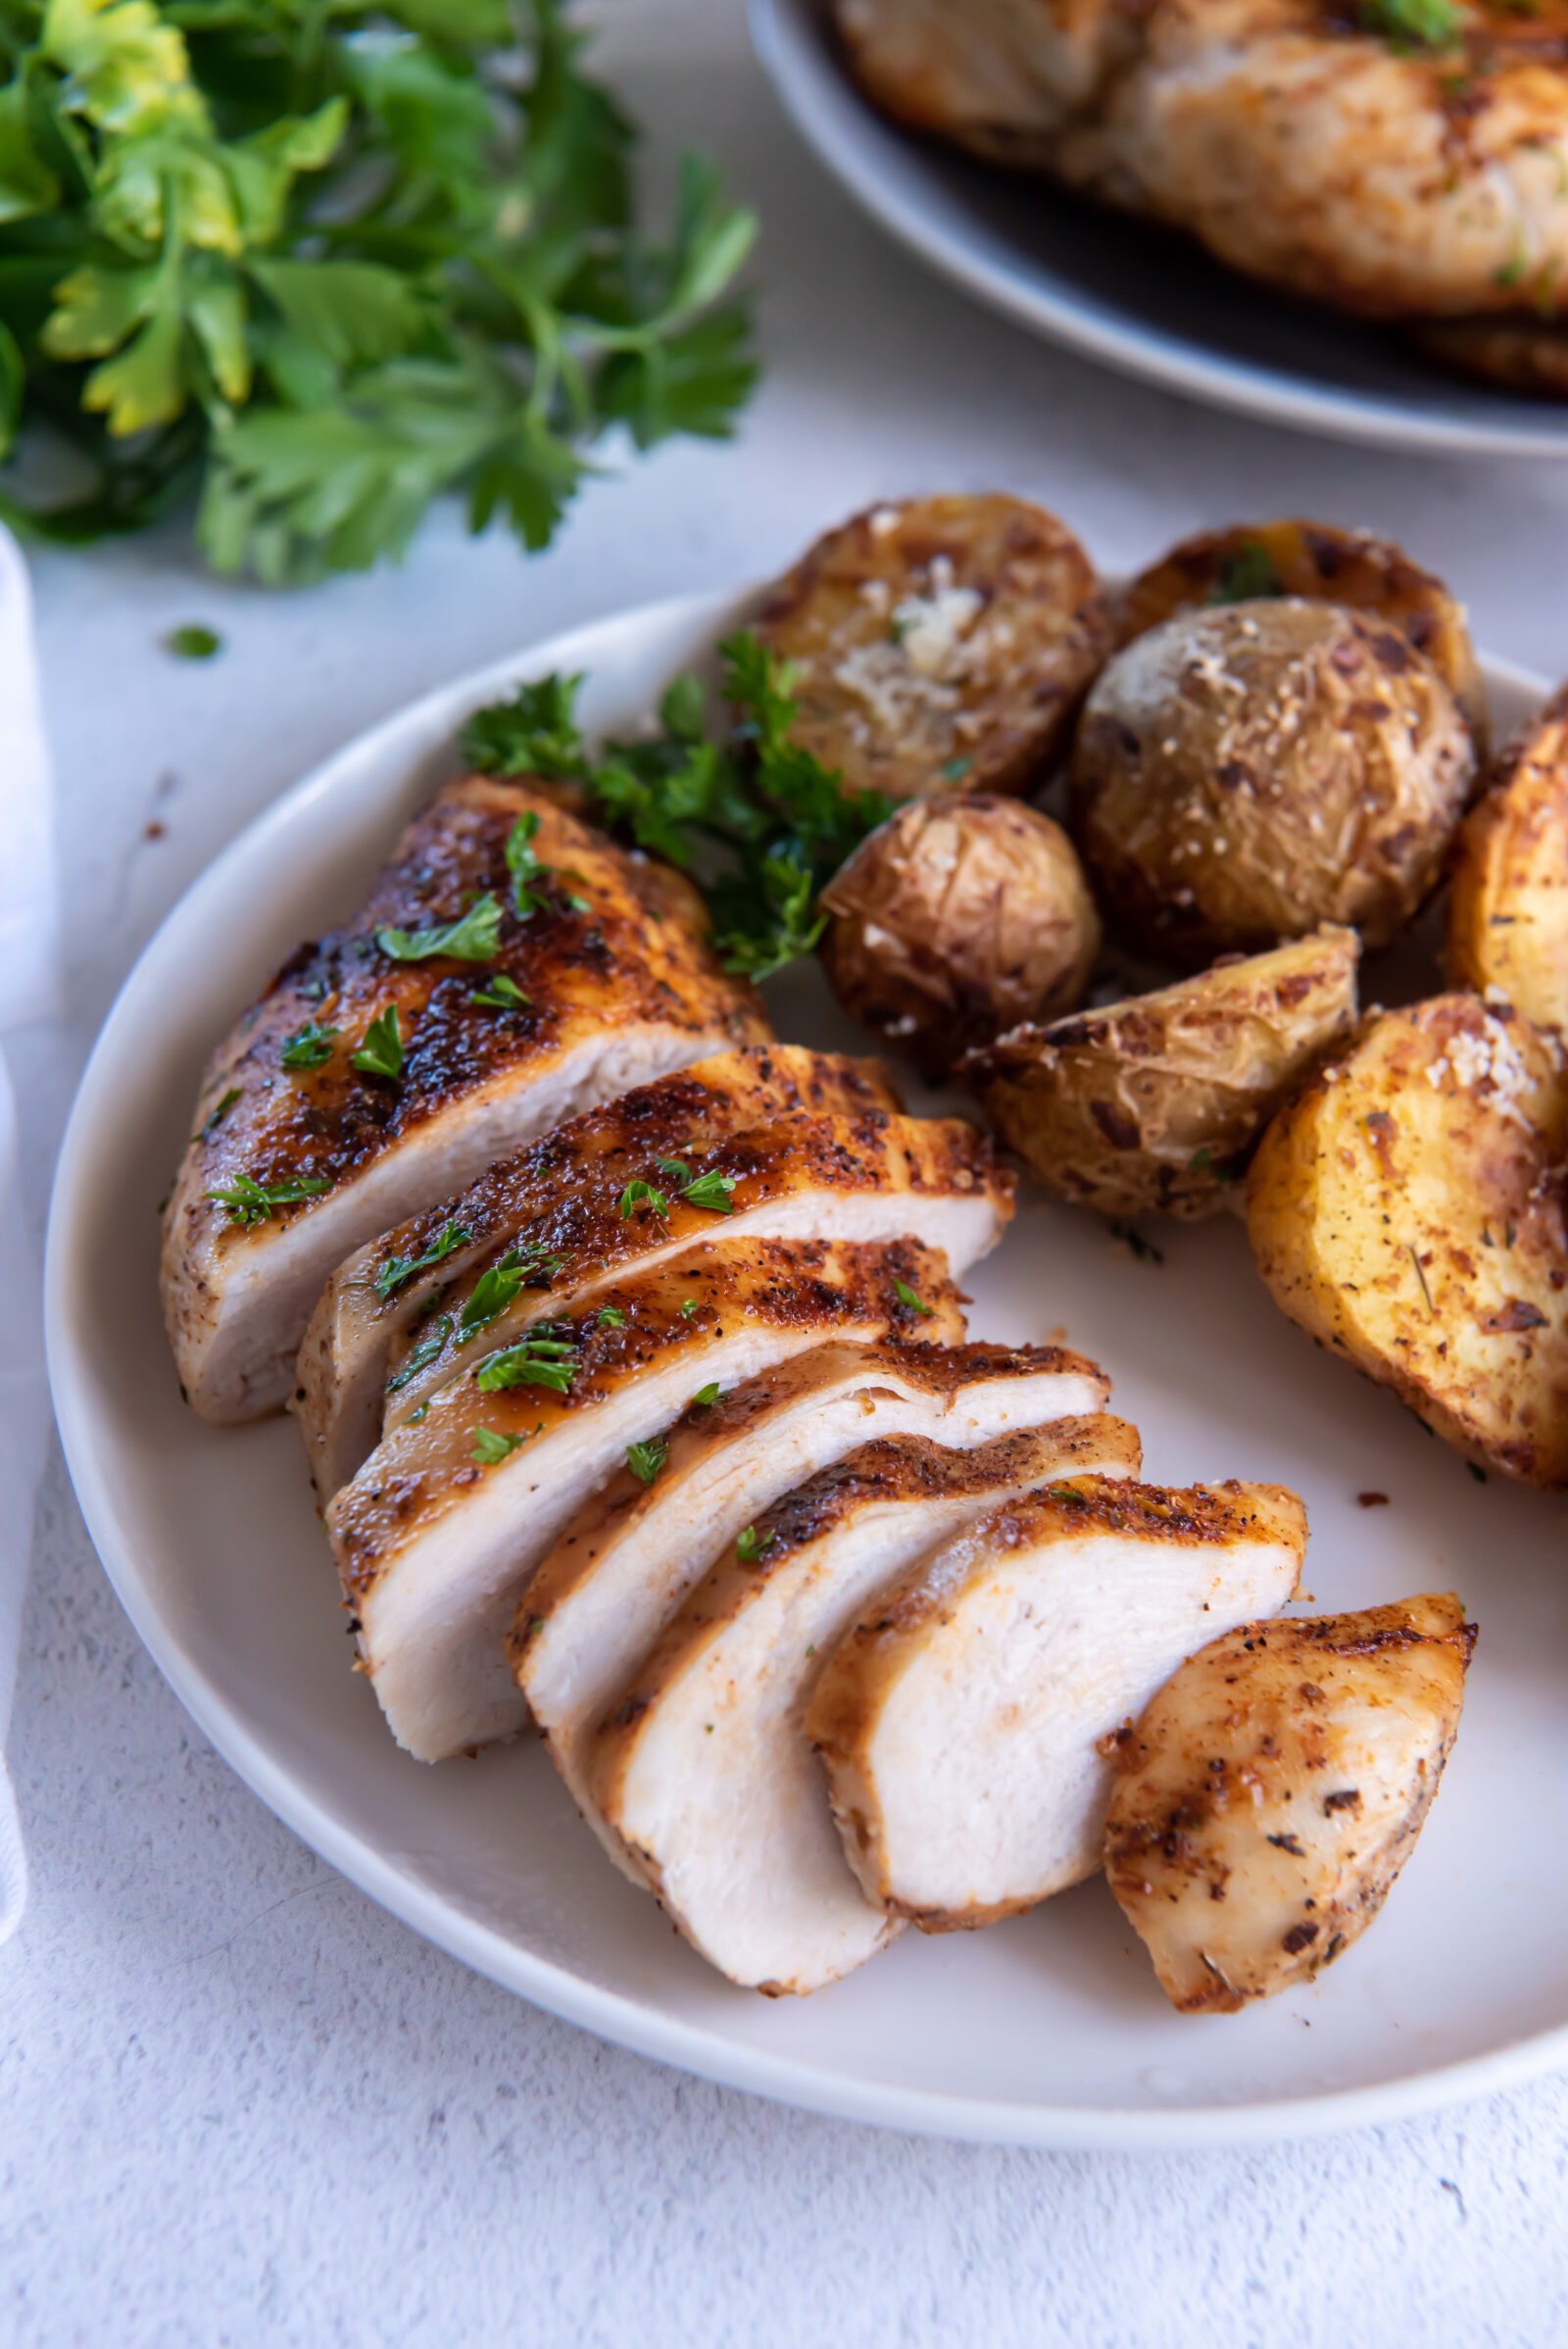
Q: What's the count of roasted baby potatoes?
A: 7